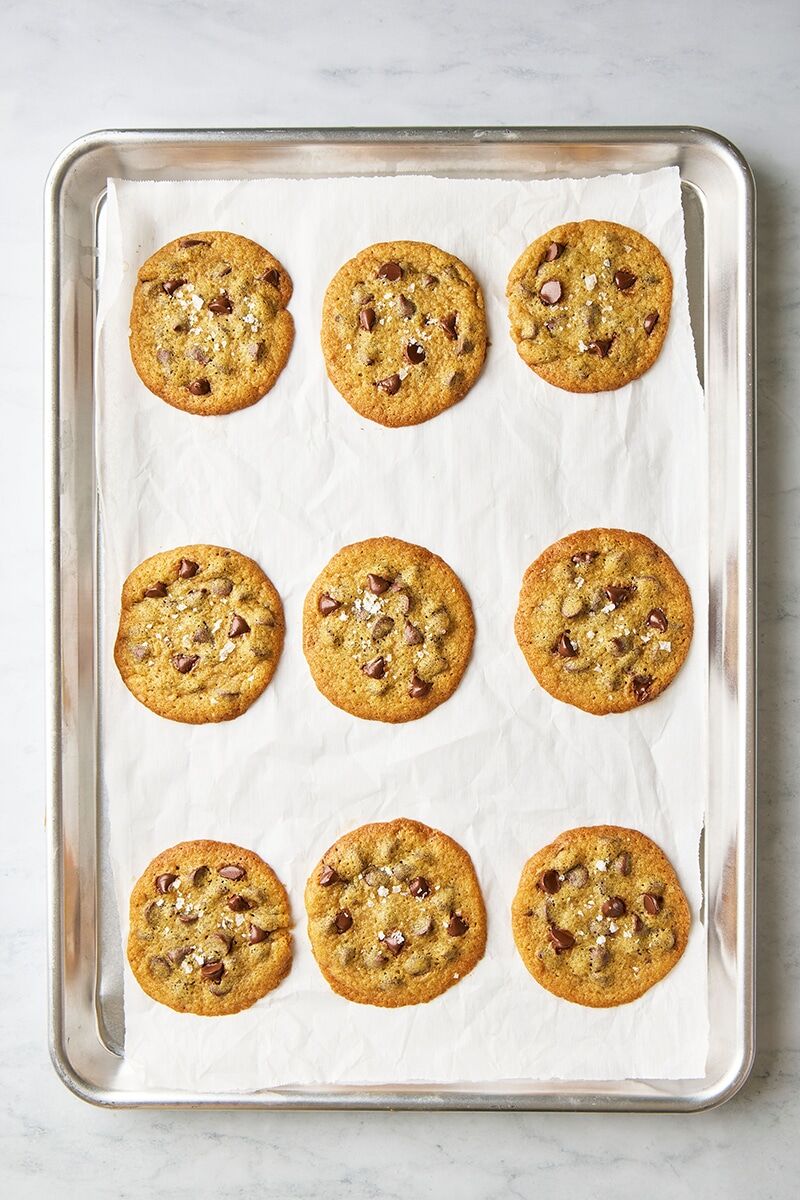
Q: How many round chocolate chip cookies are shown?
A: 9